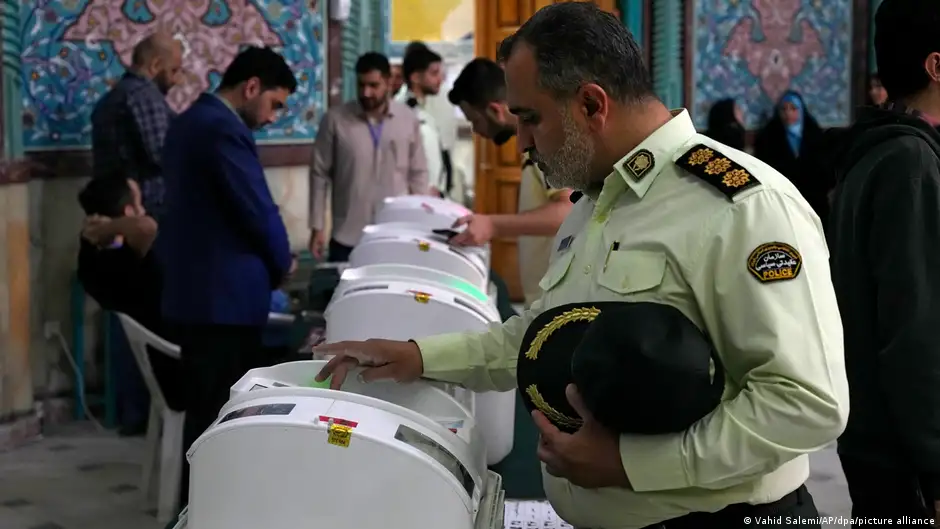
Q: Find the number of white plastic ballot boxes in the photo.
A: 4